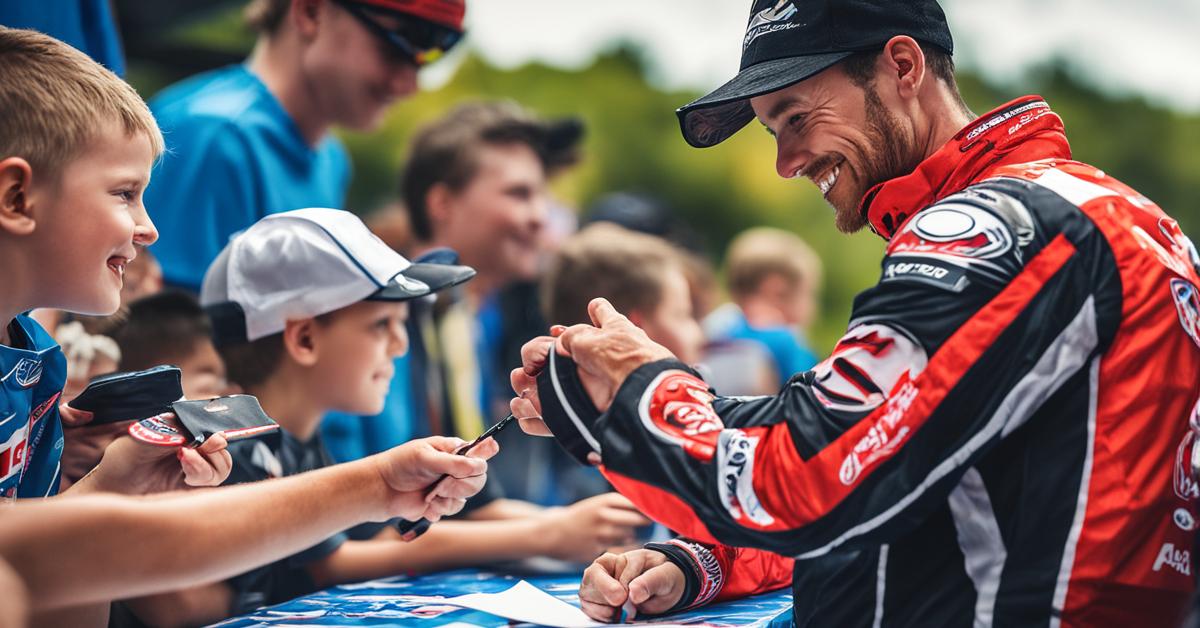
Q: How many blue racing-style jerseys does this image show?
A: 1